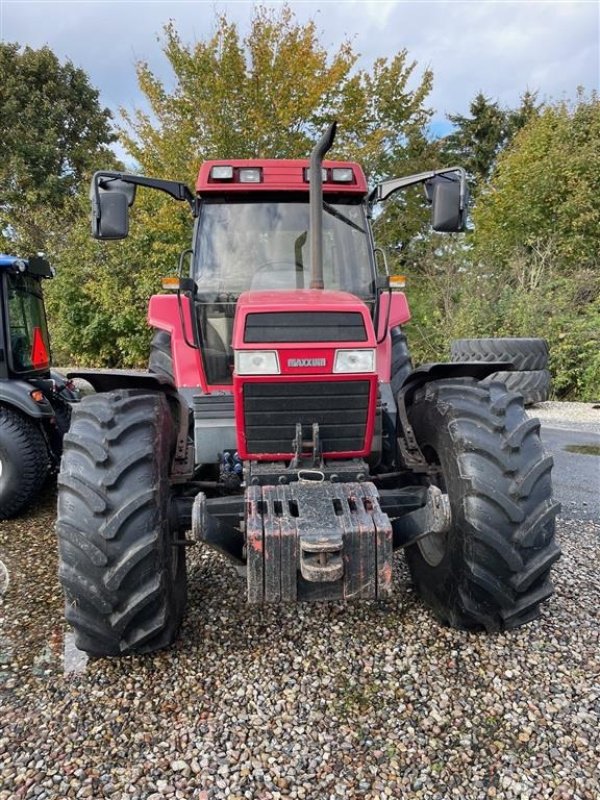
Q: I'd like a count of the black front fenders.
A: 2